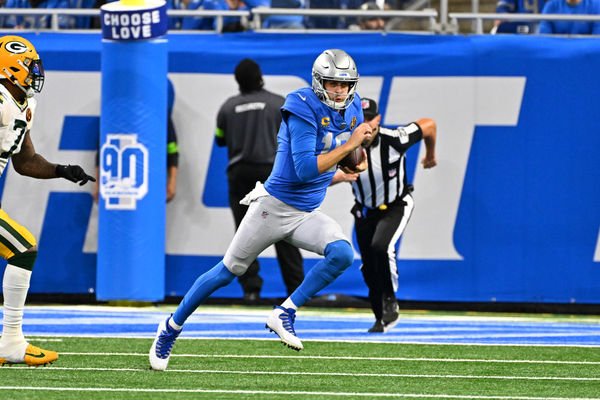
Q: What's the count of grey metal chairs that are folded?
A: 0